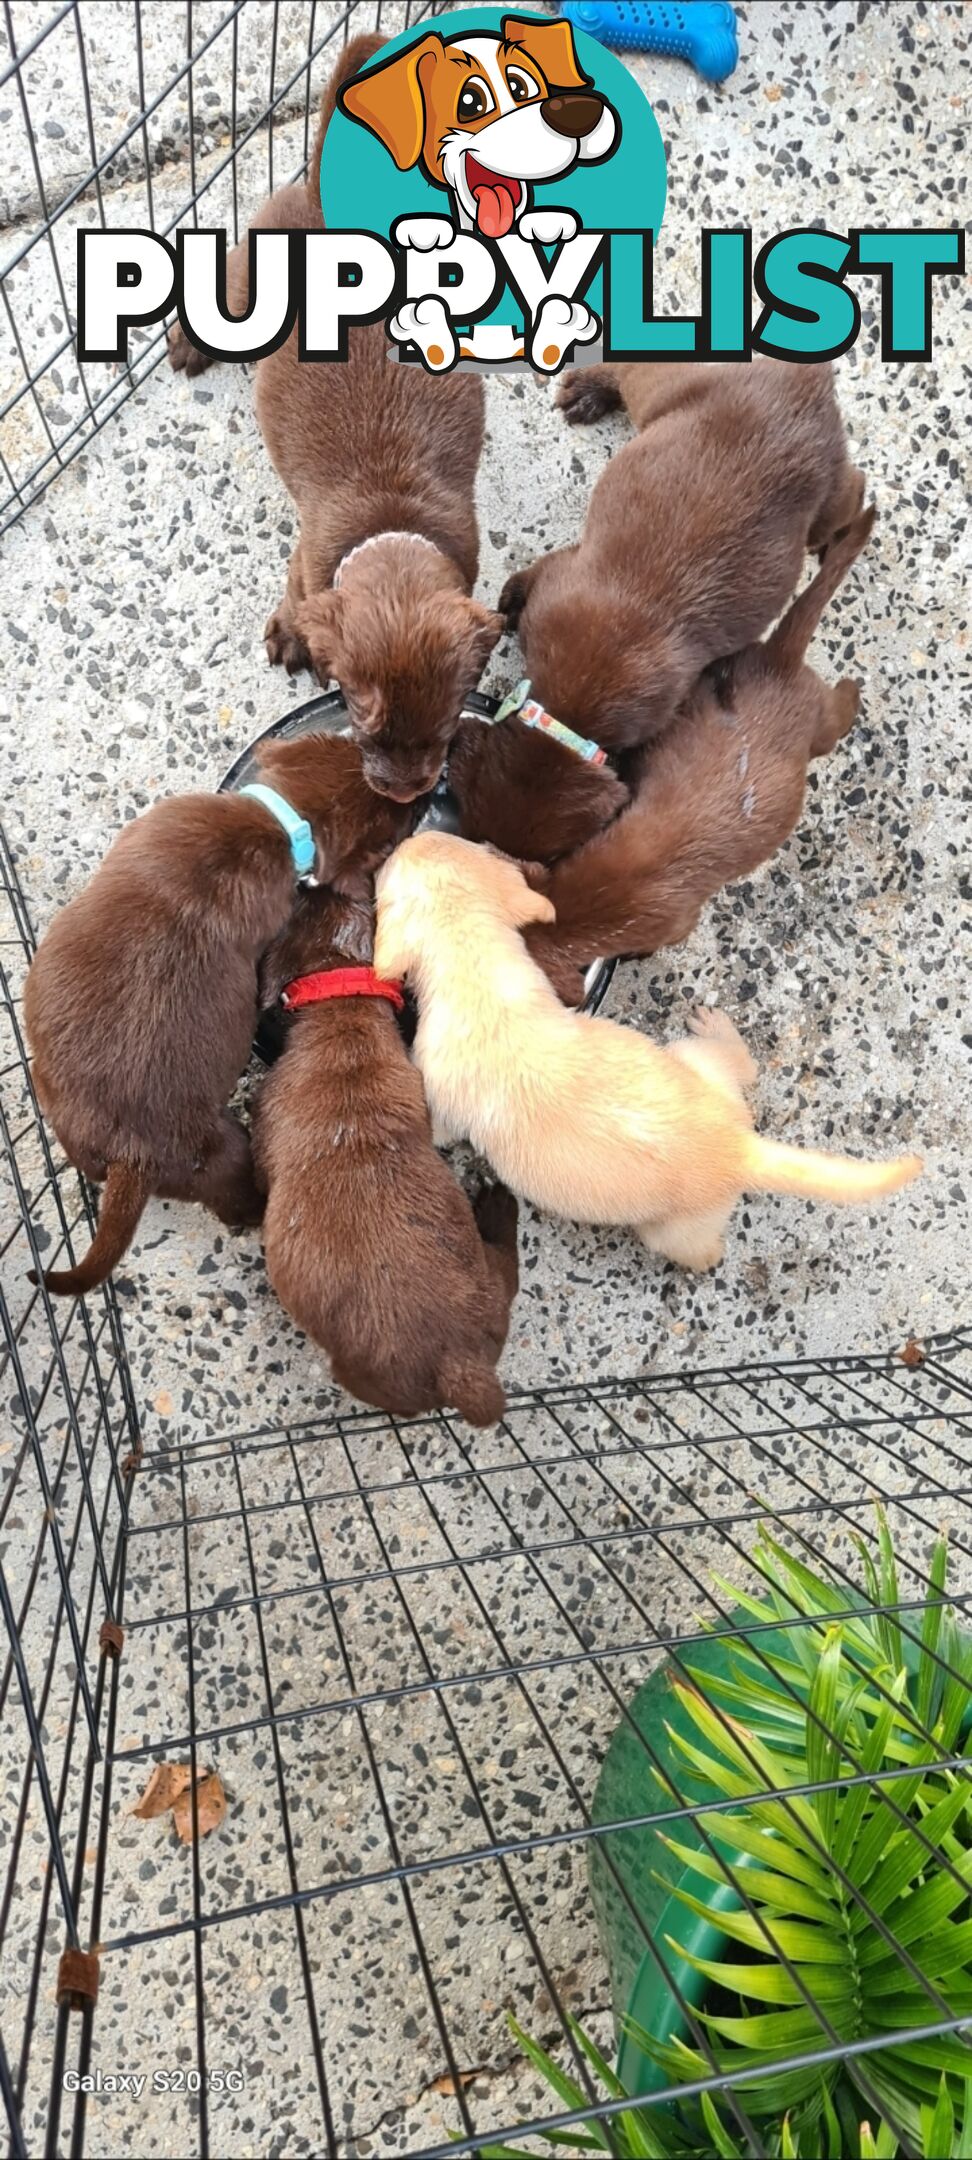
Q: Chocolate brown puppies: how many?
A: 5